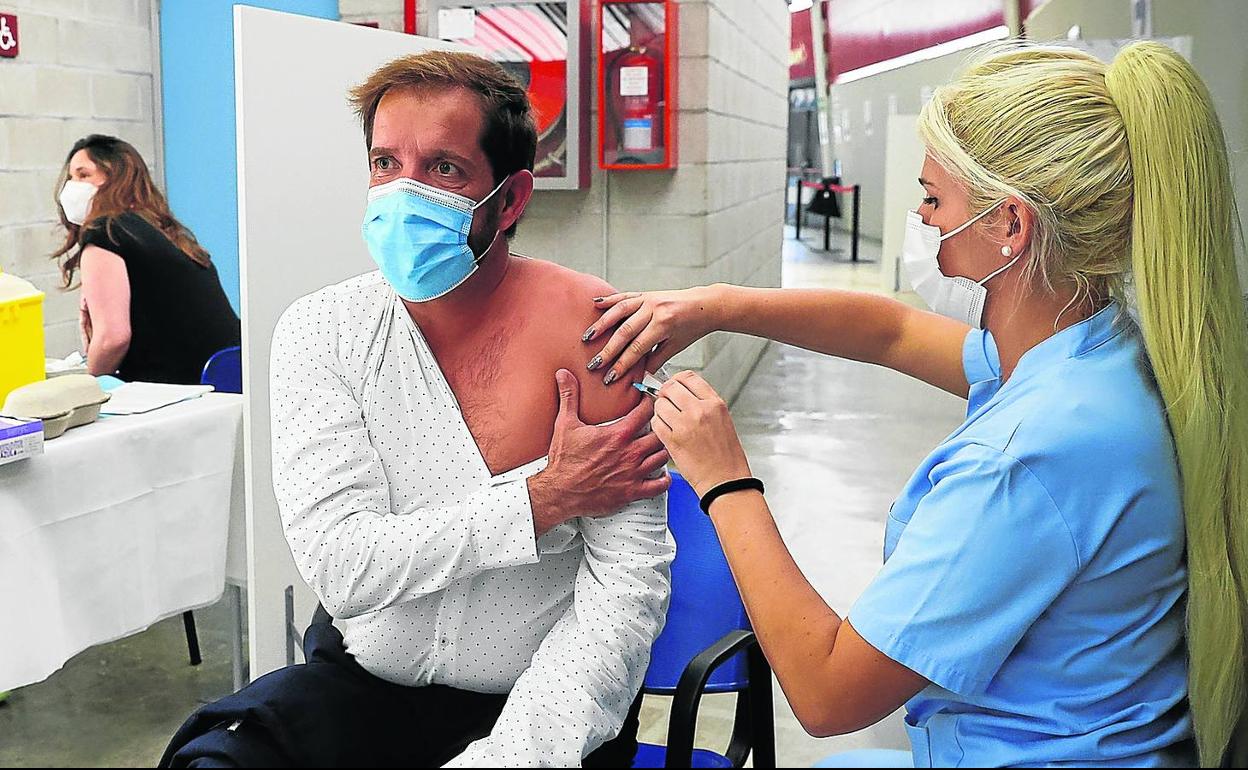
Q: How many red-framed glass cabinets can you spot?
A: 1